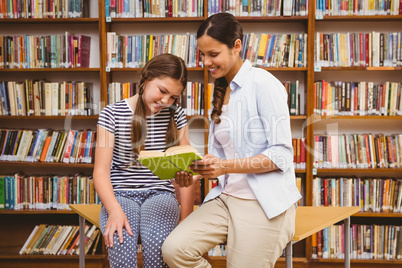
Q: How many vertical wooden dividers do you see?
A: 3